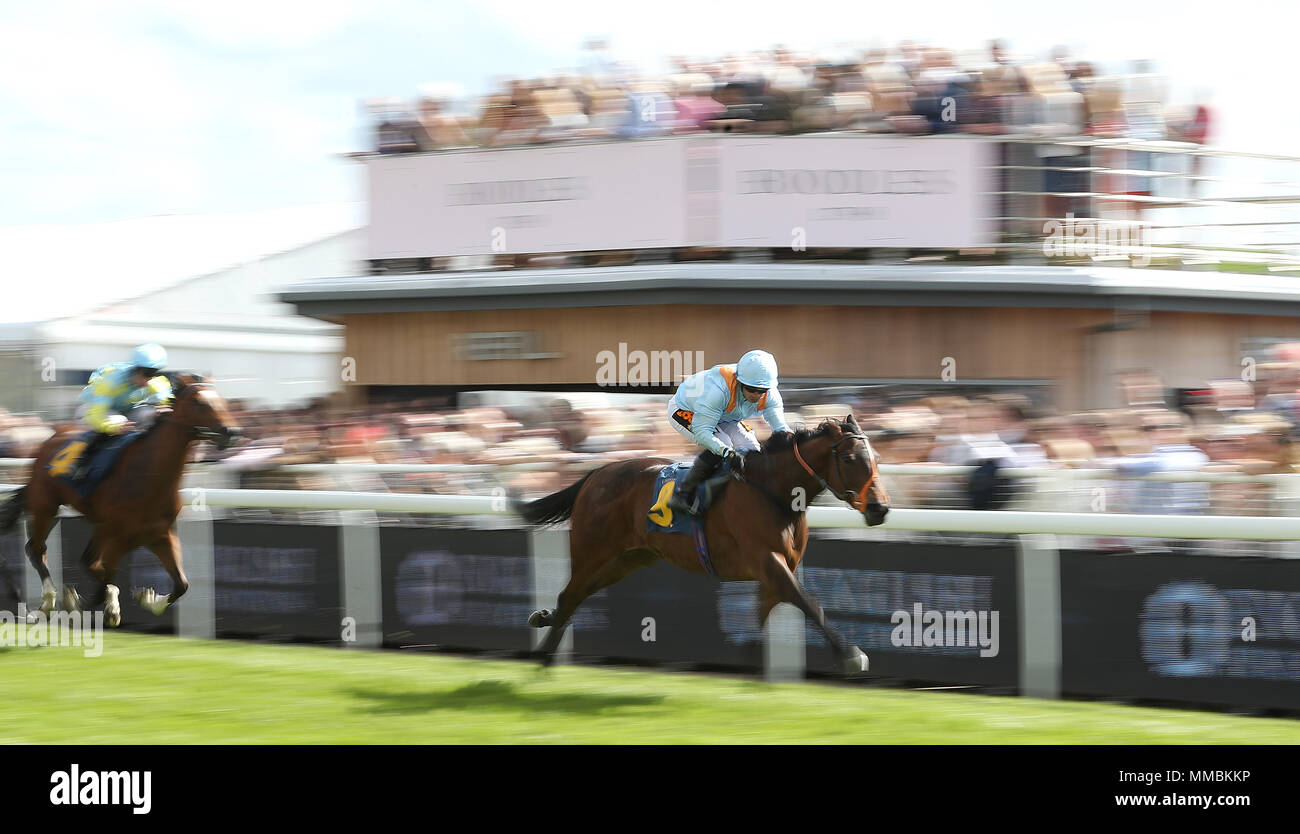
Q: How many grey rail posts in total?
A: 6